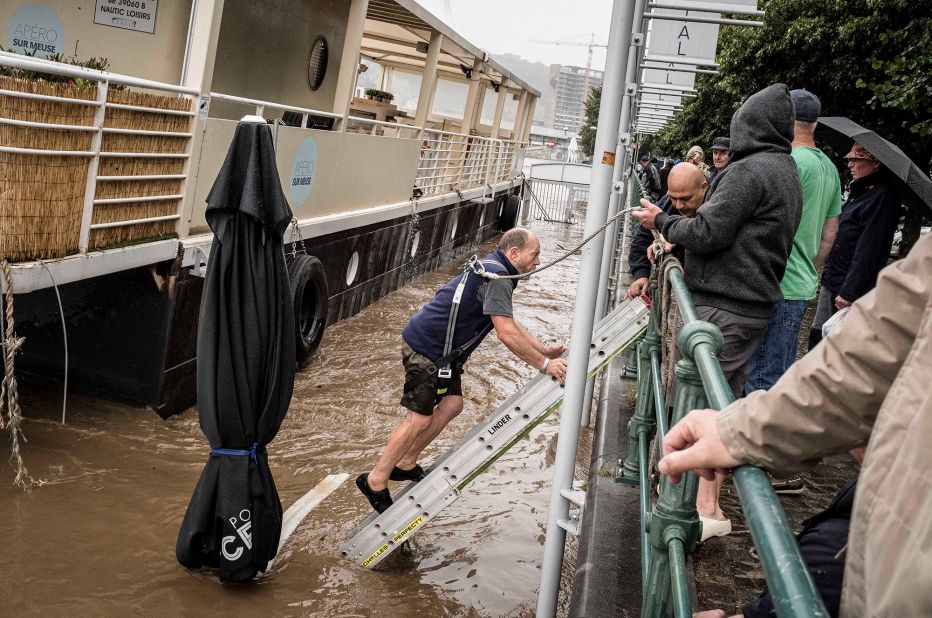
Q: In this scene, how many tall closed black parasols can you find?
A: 1